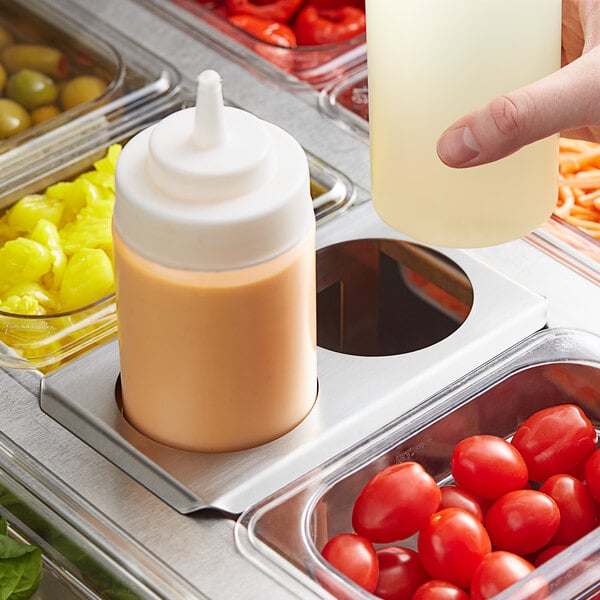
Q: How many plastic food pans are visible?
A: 7